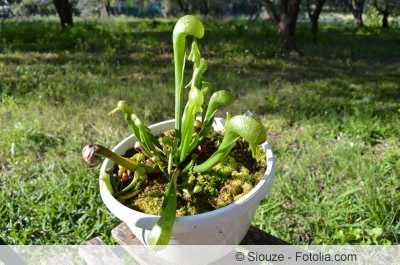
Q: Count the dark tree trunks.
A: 5